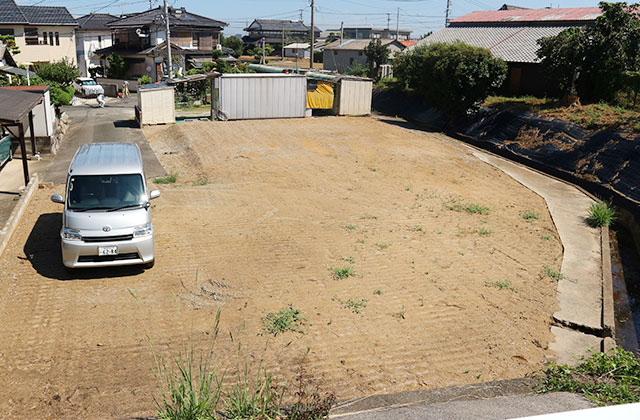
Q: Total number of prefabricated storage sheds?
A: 3